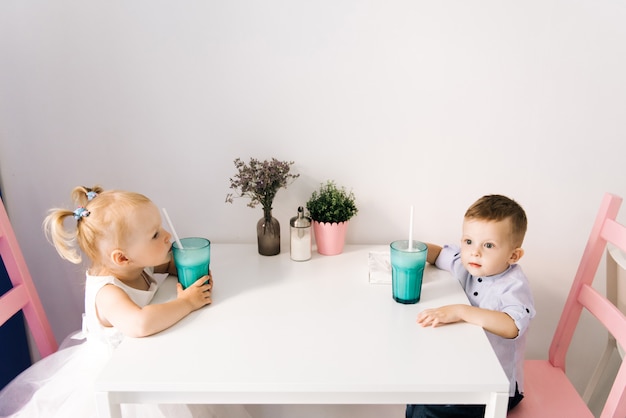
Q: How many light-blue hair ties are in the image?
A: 2